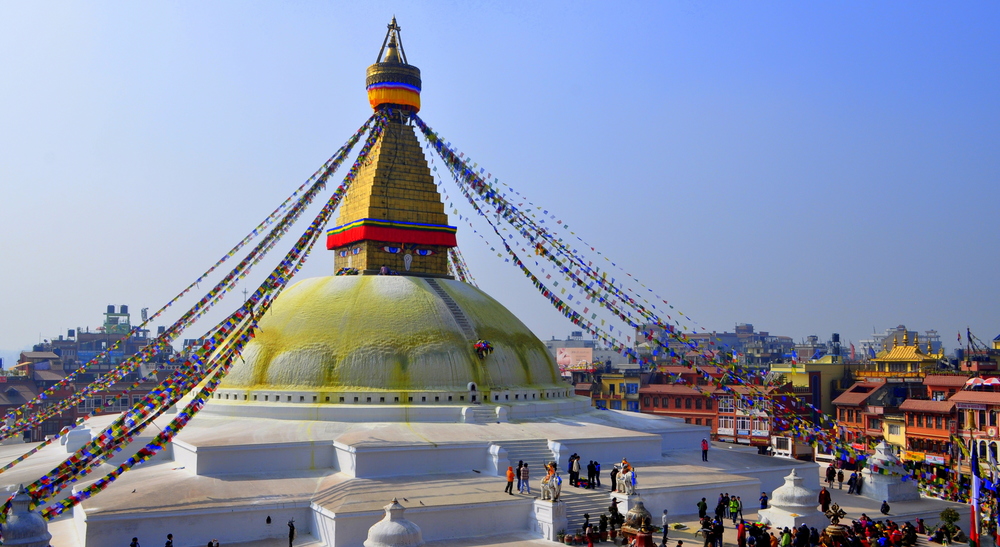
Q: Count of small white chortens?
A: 4